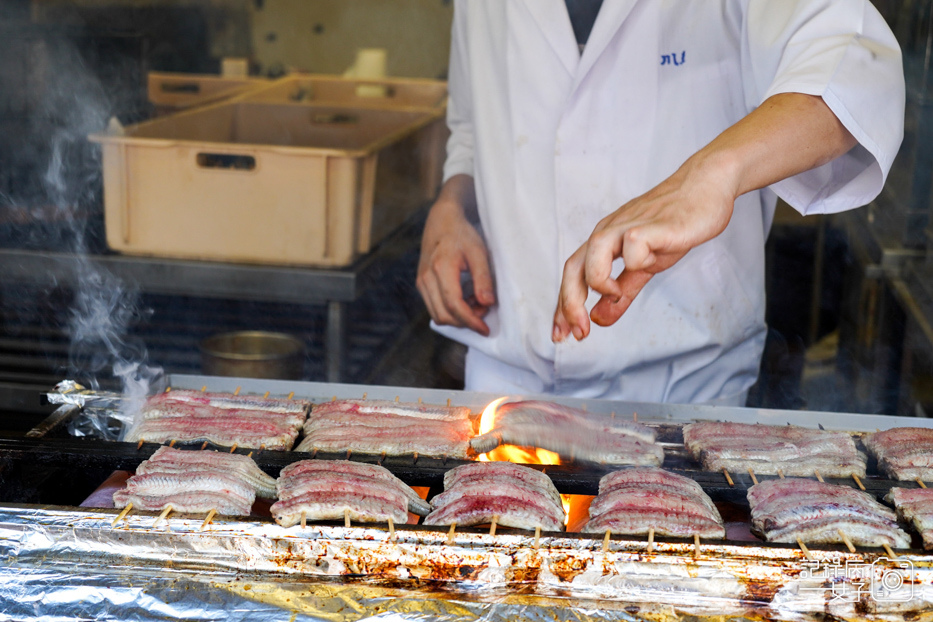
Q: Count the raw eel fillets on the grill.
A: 11